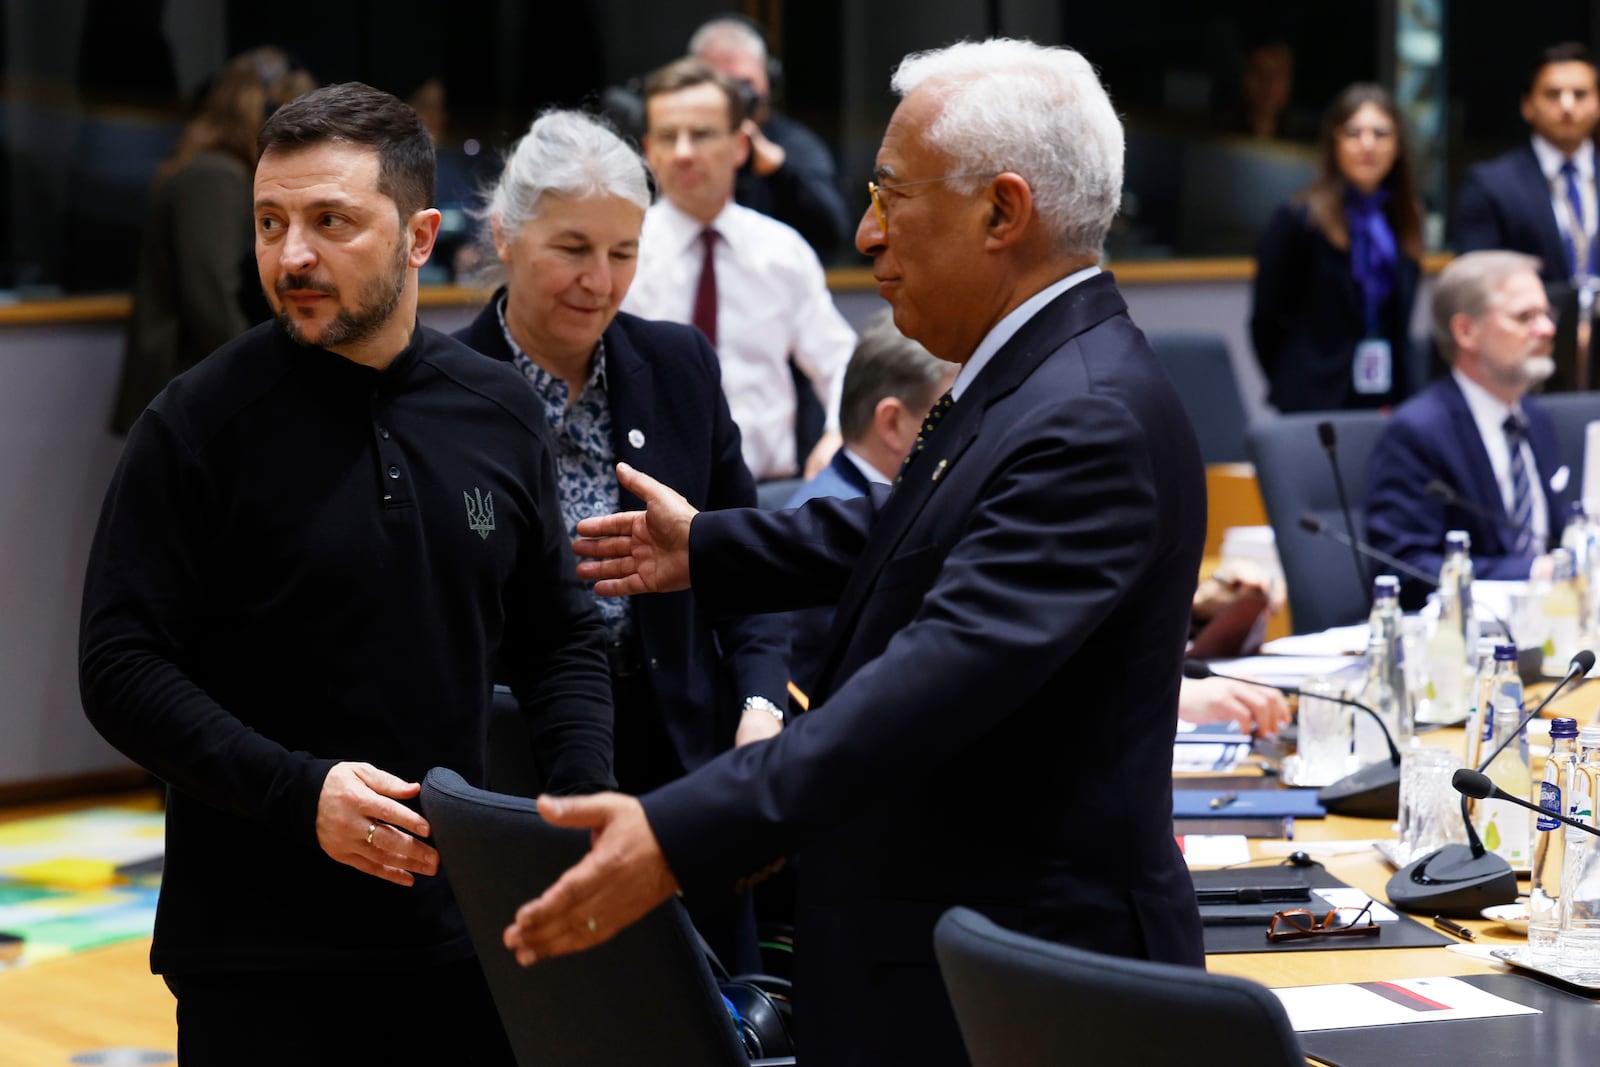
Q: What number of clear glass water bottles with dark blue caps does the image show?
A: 5